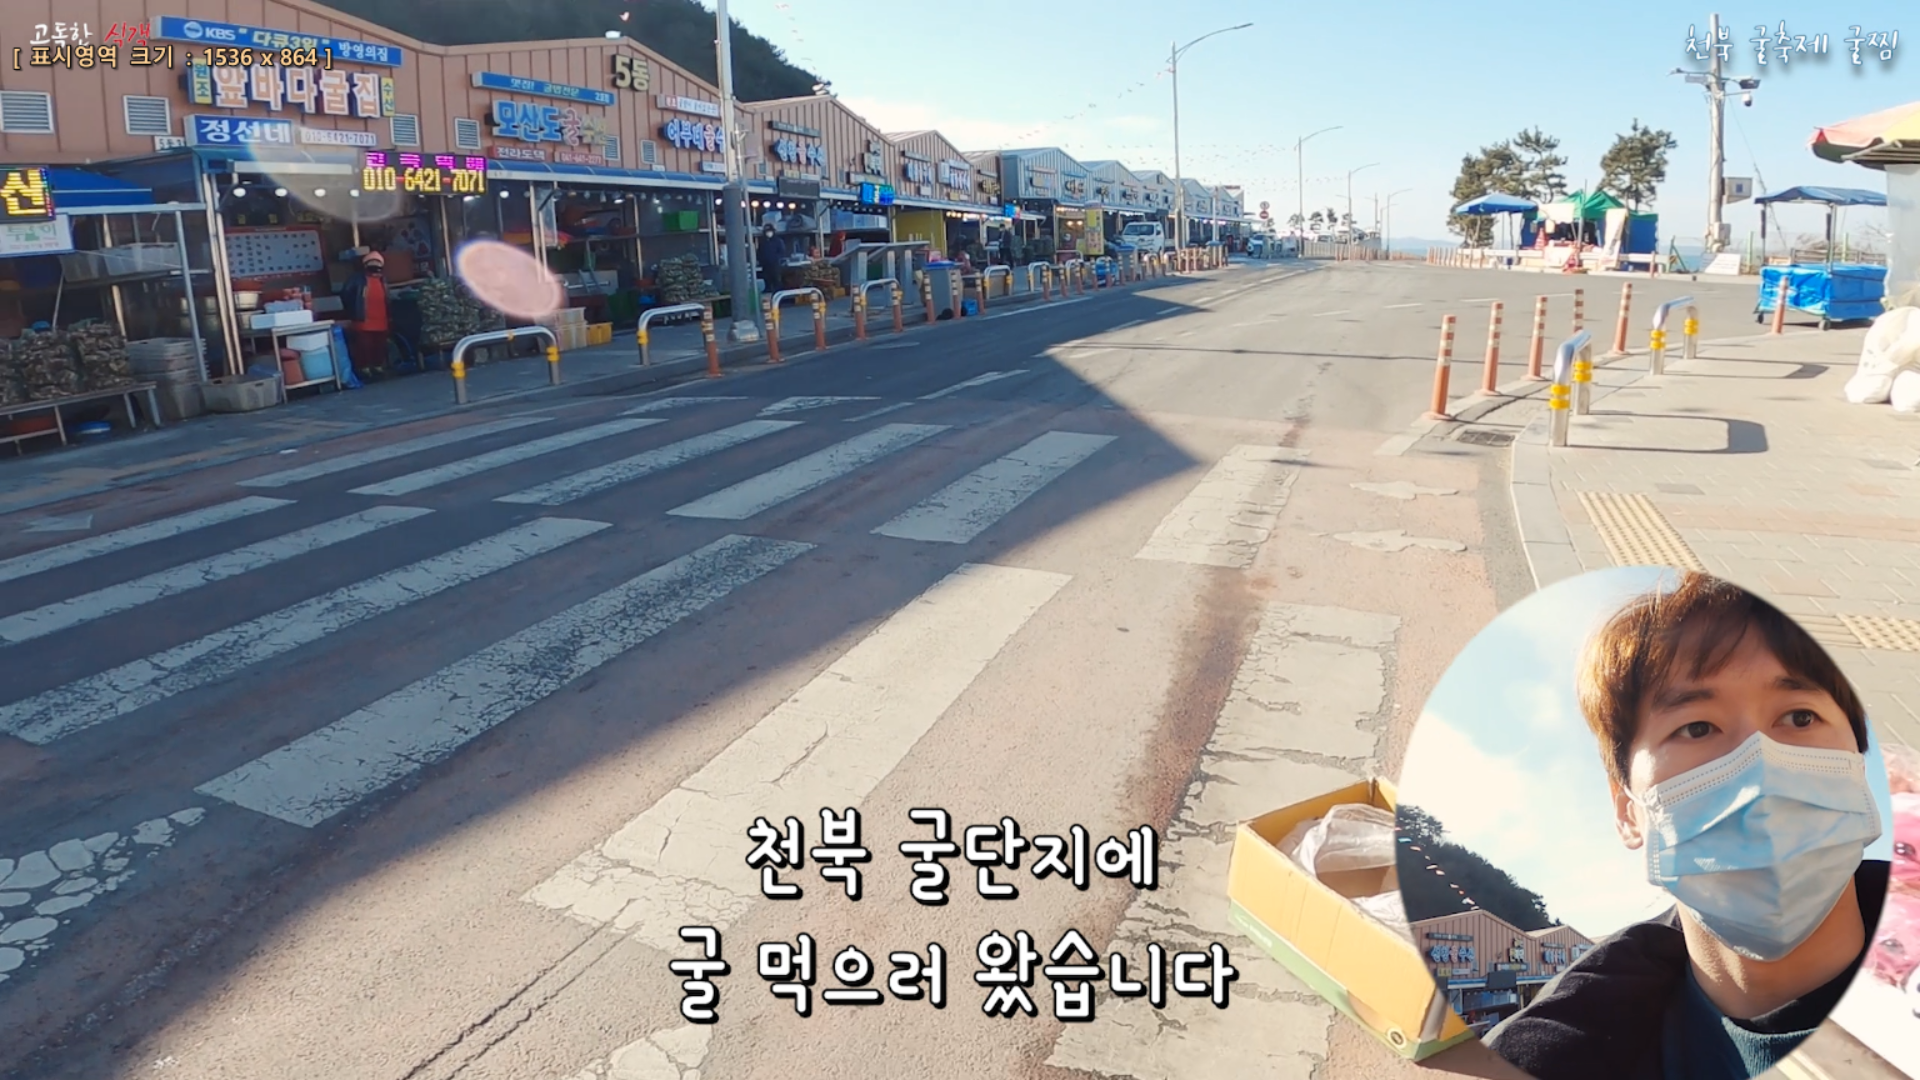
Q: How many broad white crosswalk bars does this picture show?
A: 12